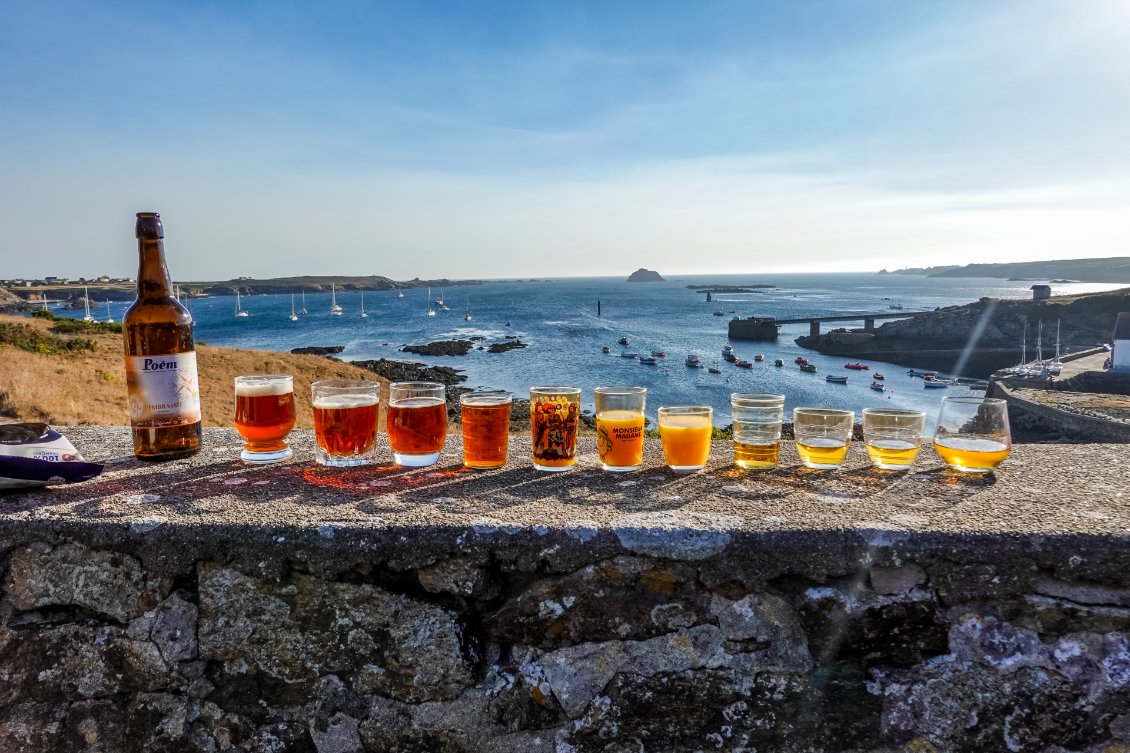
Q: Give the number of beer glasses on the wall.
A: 11